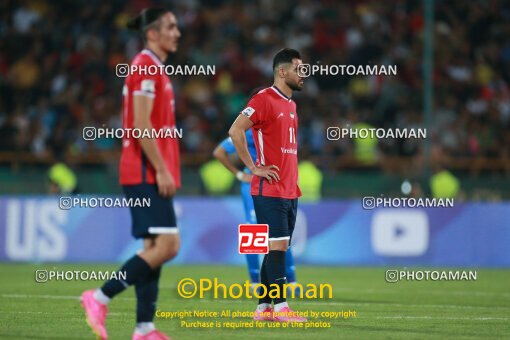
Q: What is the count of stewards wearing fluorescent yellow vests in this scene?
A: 5